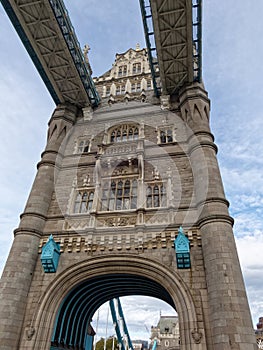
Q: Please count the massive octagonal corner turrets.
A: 2